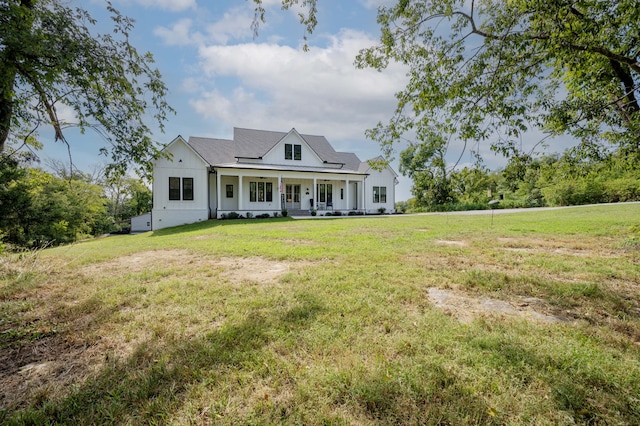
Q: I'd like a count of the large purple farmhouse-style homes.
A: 0